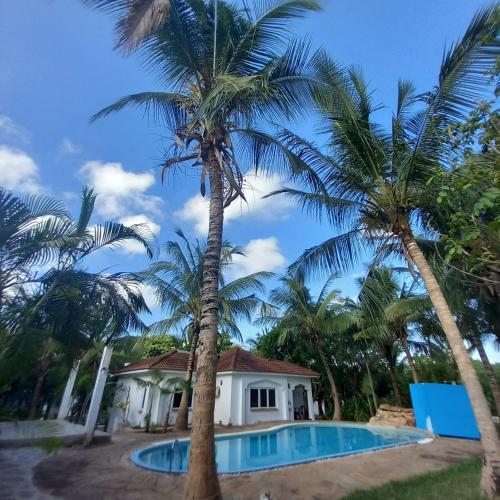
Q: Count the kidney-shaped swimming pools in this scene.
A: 1